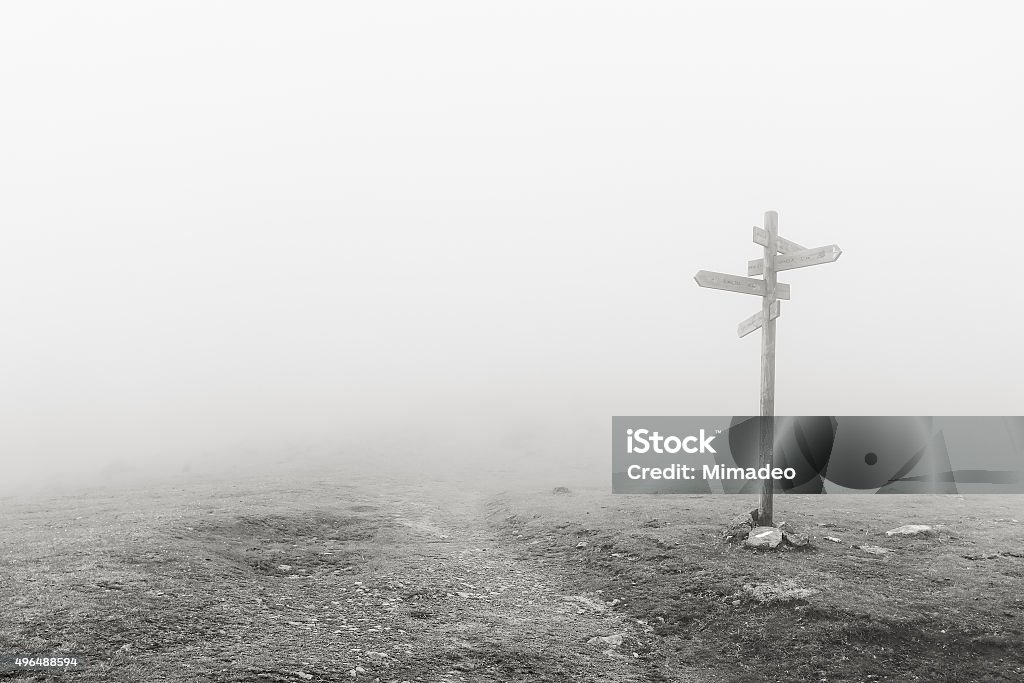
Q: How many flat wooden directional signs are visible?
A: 4